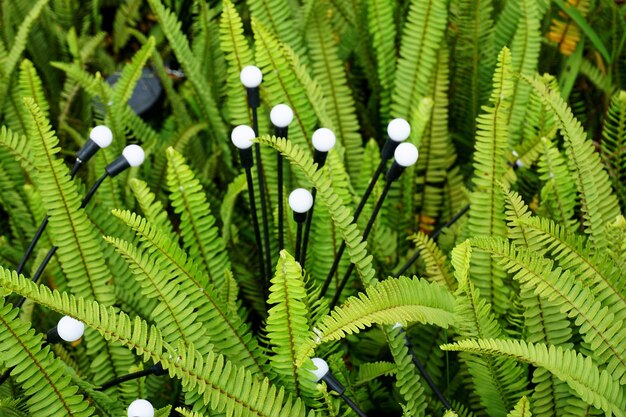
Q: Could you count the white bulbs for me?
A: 12